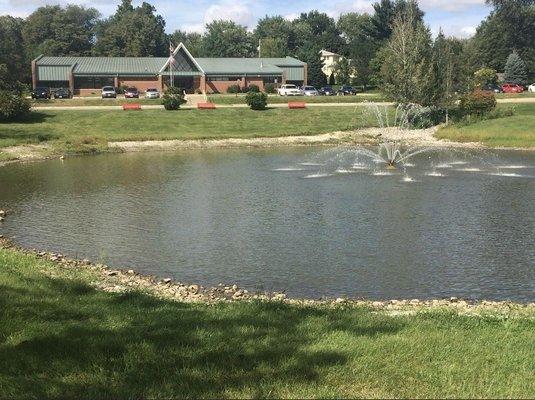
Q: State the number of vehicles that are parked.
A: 12